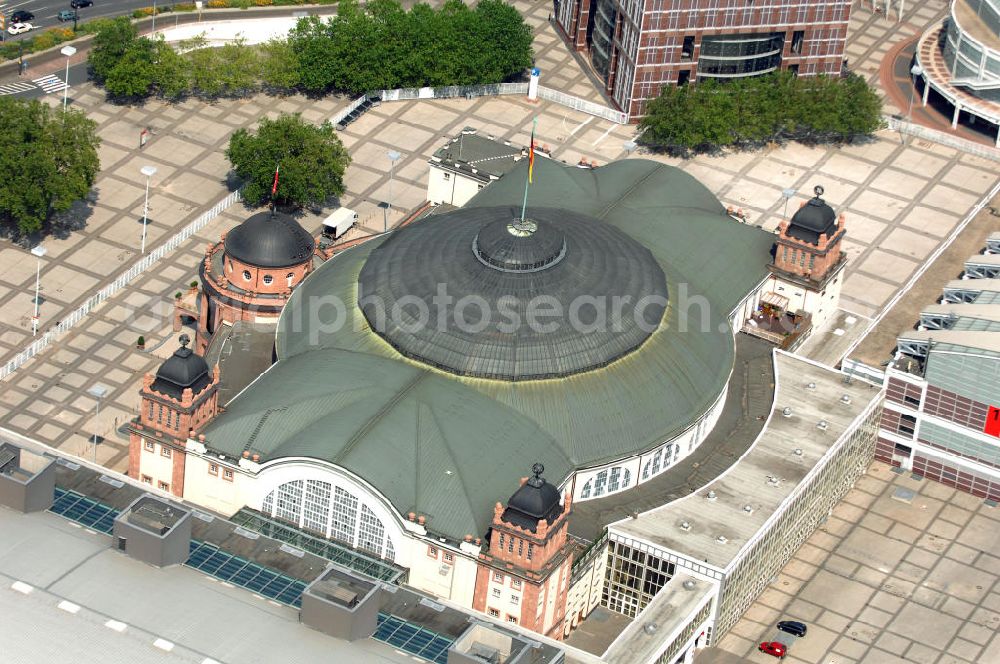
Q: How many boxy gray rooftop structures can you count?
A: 4